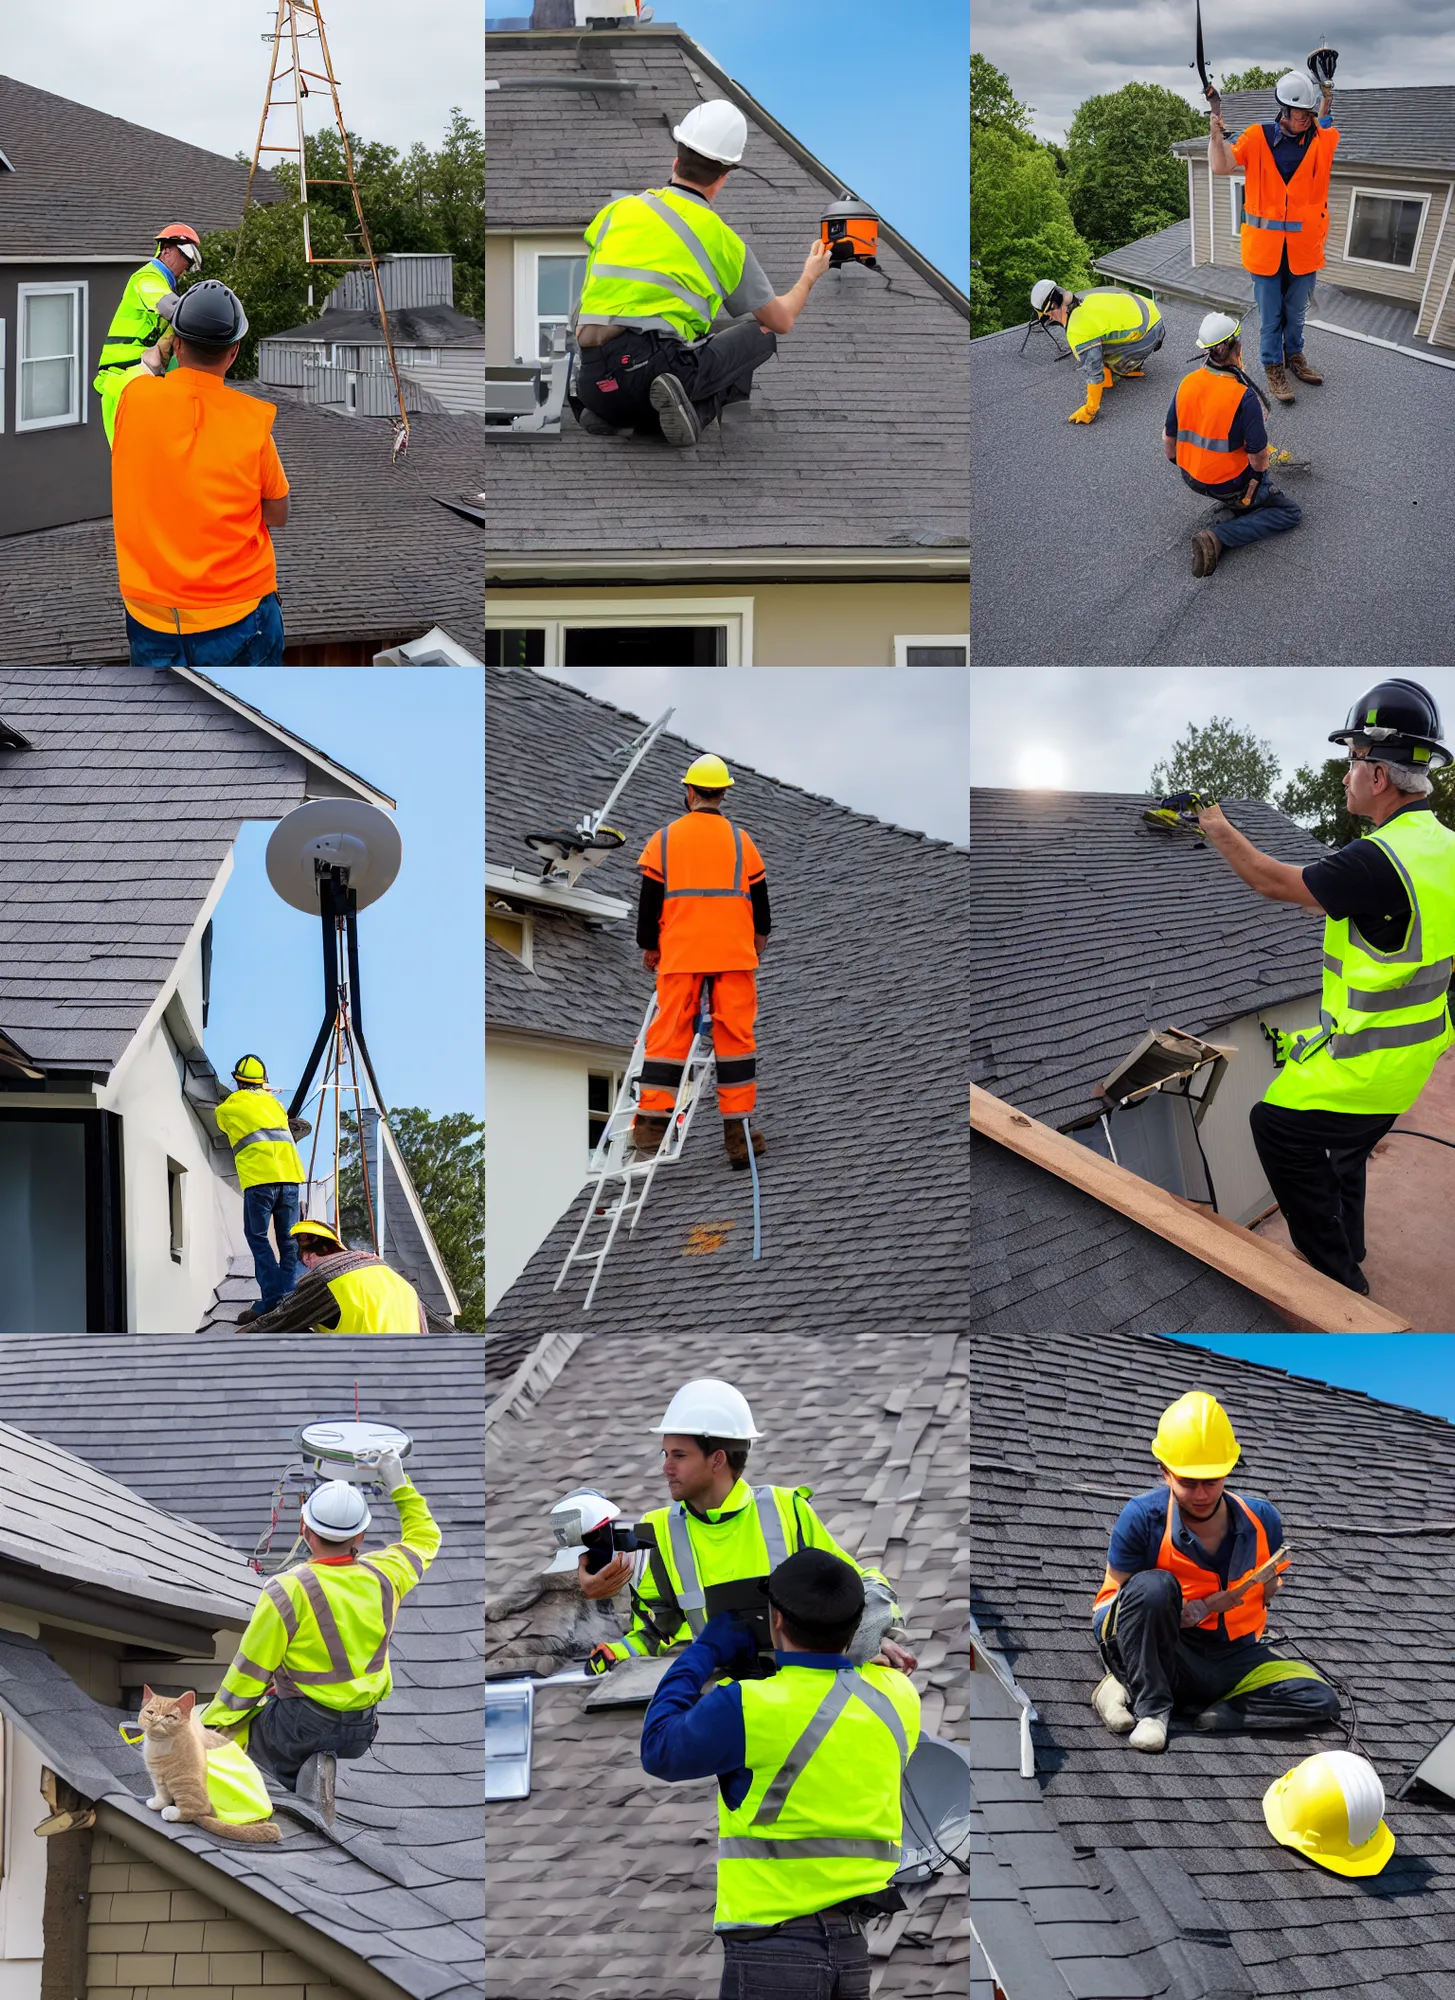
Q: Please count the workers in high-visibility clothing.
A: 14